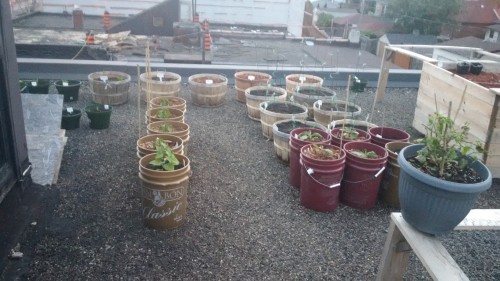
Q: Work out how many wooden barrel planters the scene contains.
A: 11